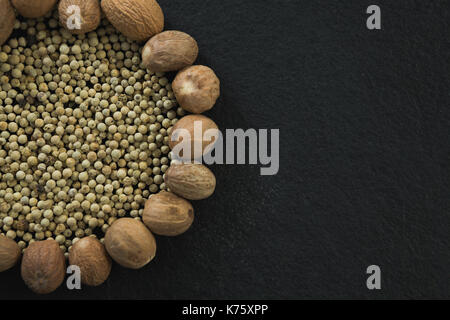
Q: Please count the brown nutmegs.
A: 13